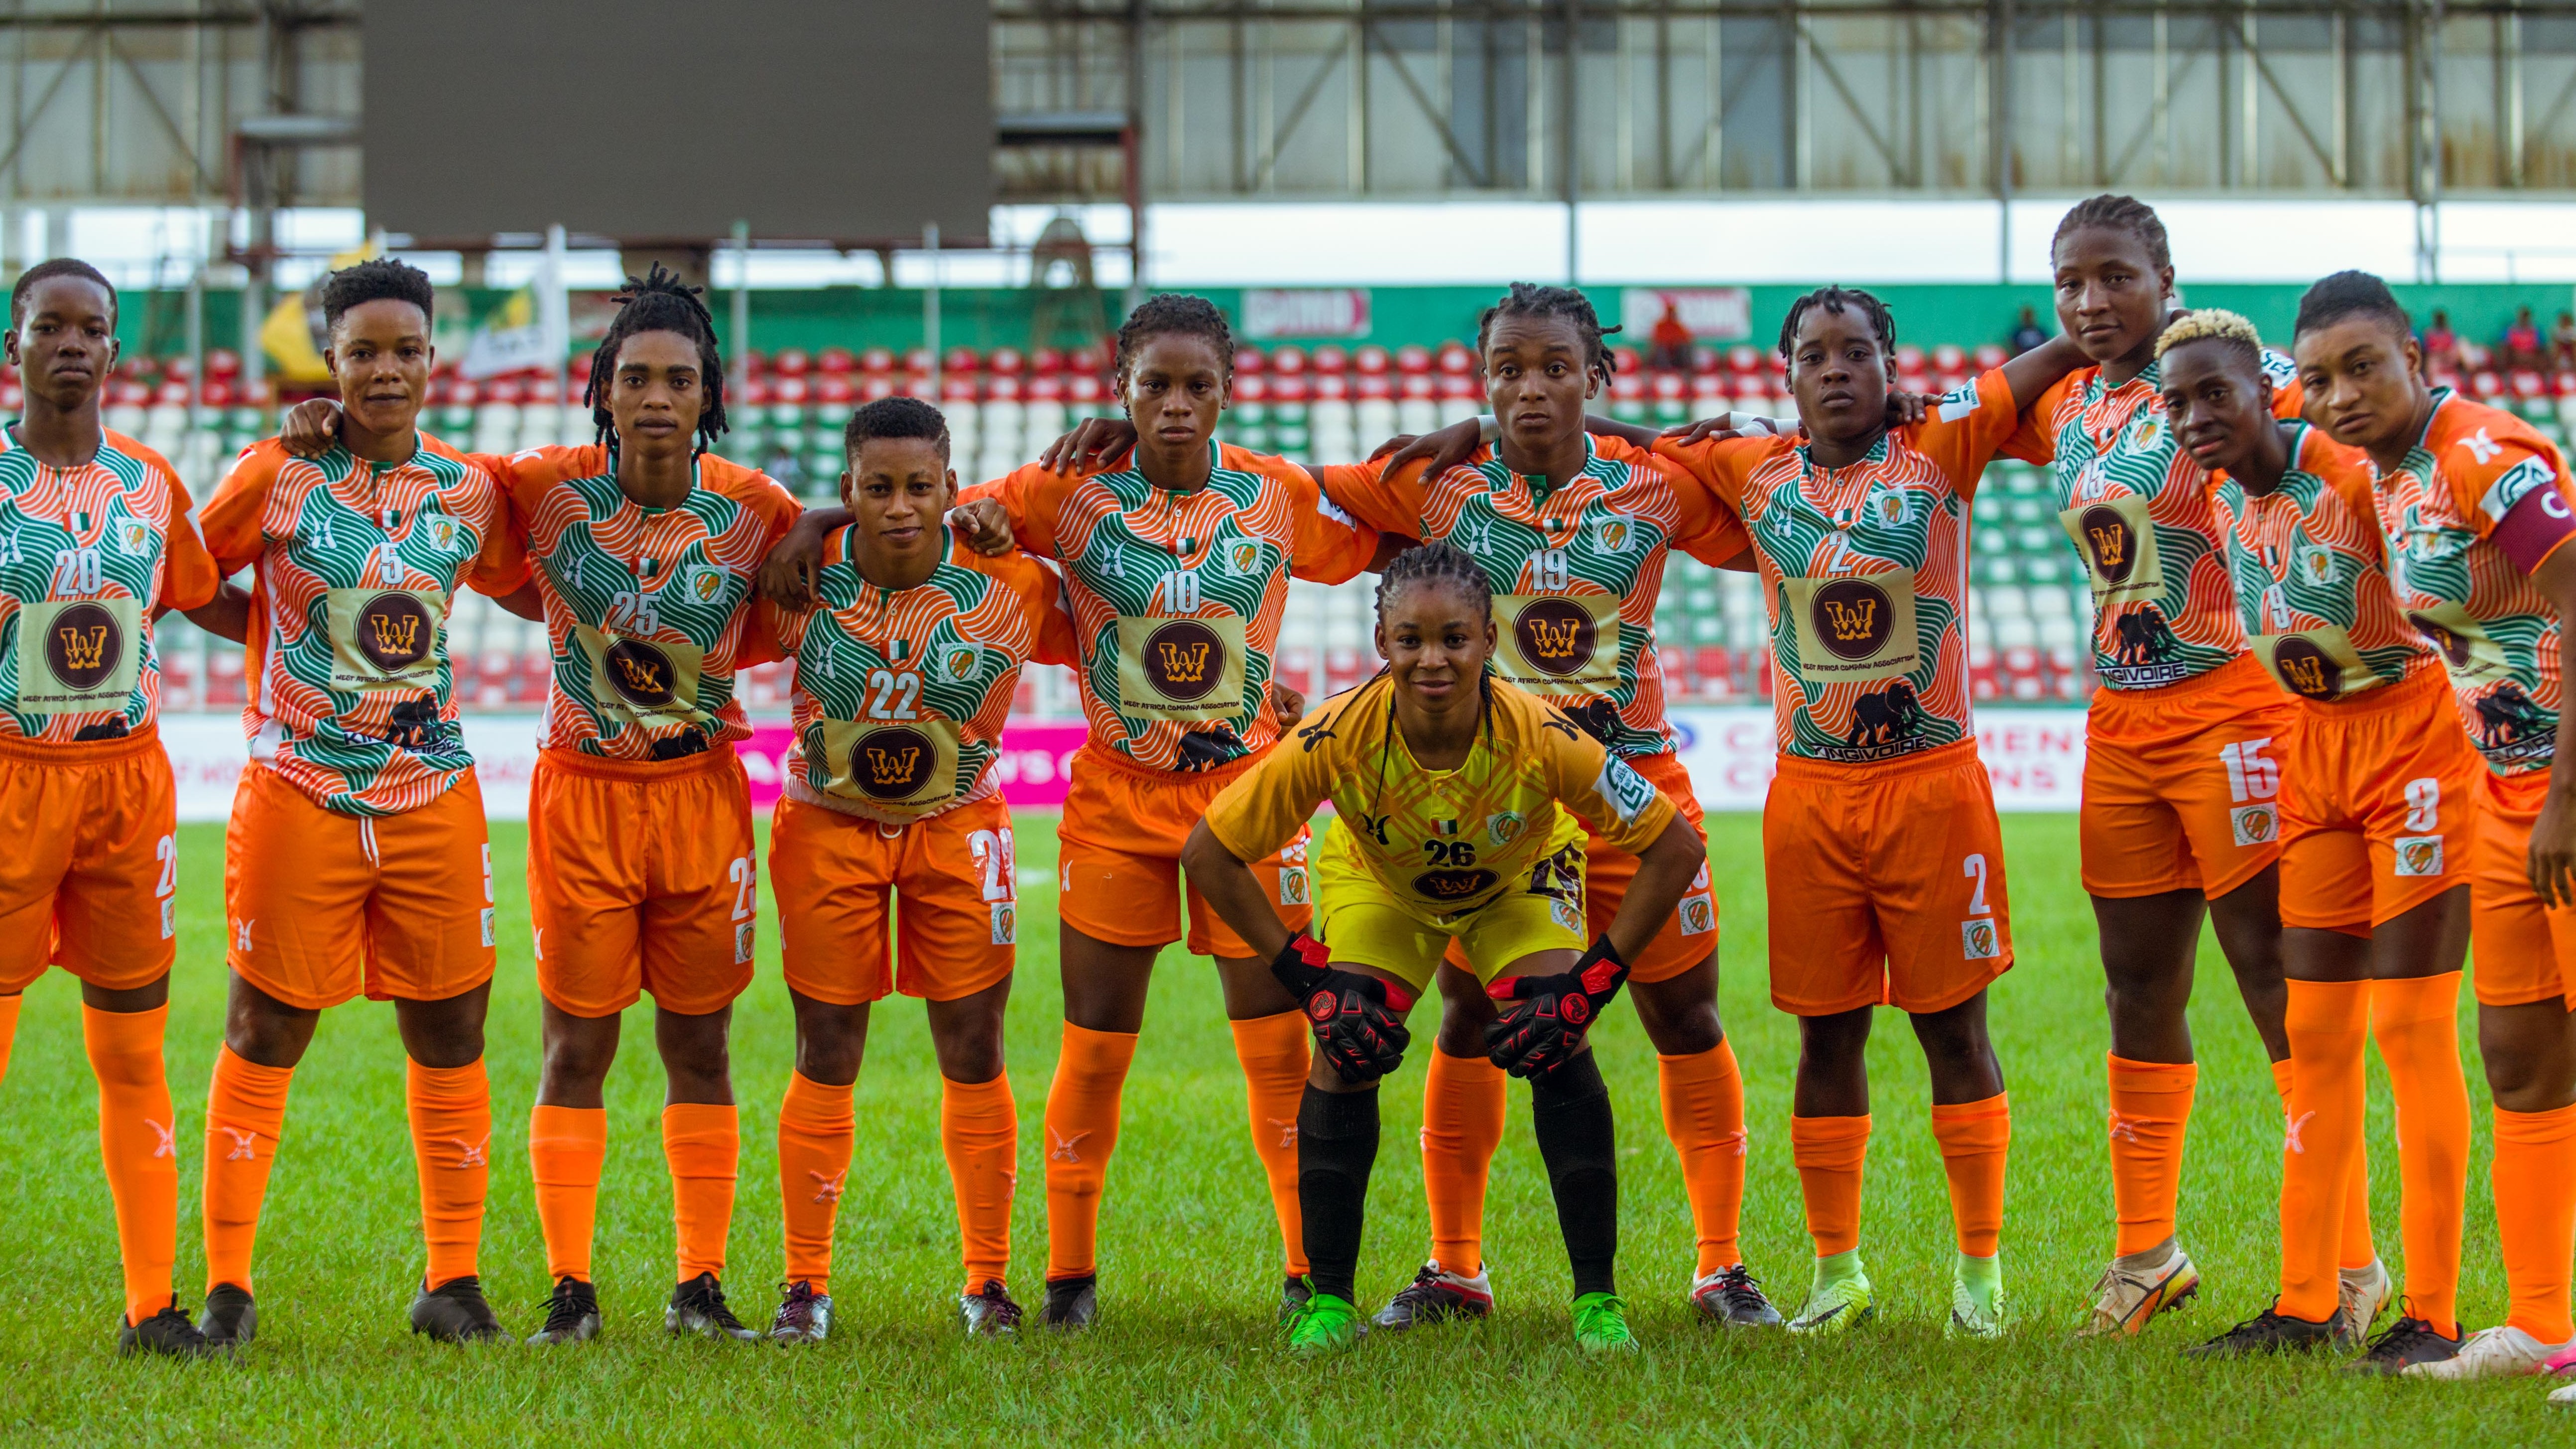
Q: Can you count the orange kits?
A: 10